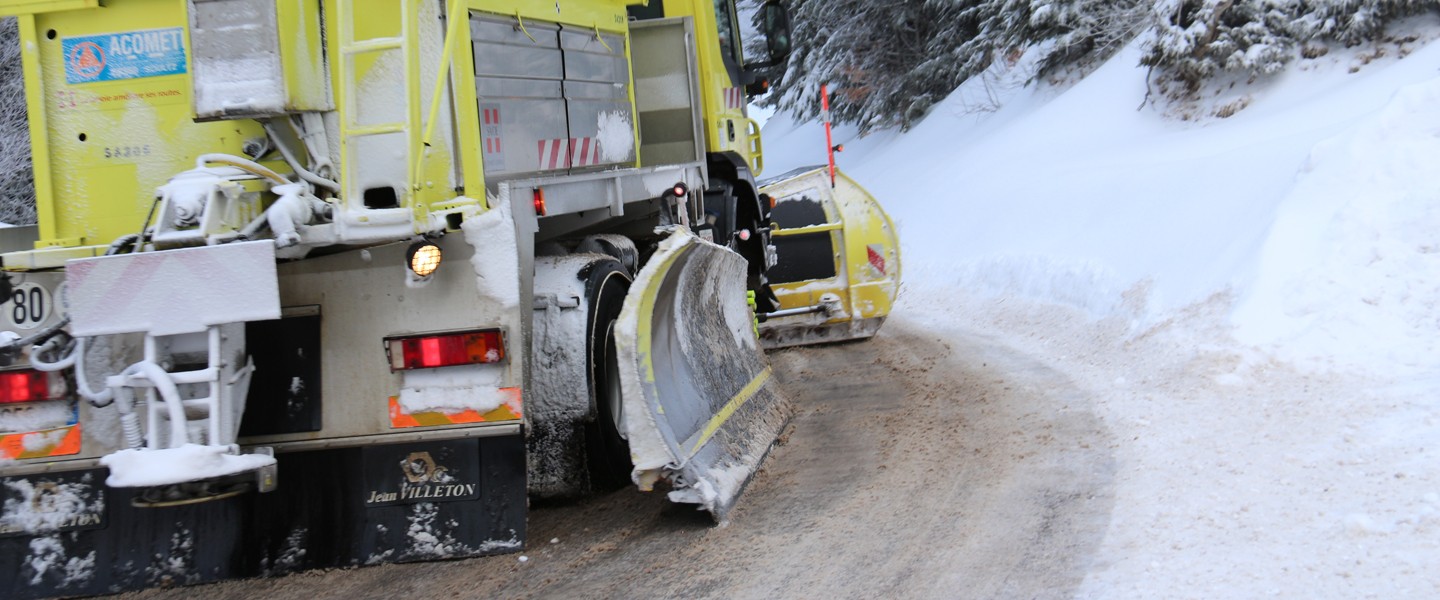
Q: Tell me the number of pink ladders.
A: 0